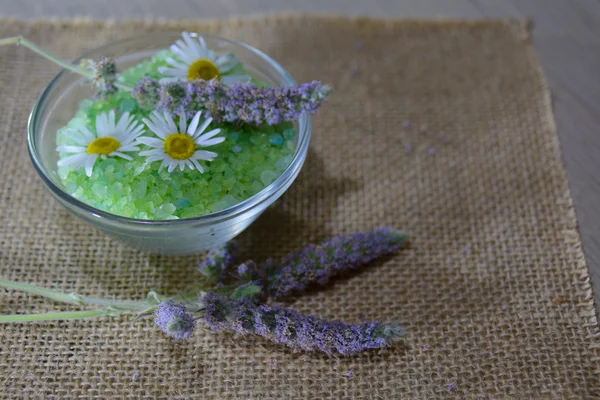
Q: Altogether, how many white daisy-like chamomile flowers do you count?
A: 3